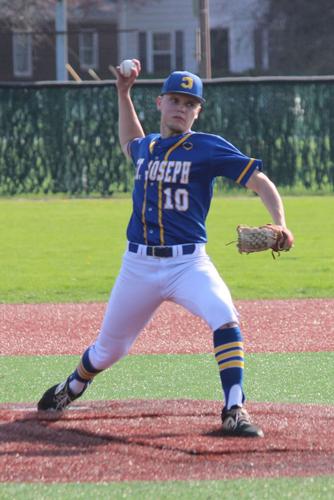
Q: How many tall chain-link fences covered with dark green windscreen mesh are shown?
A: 1